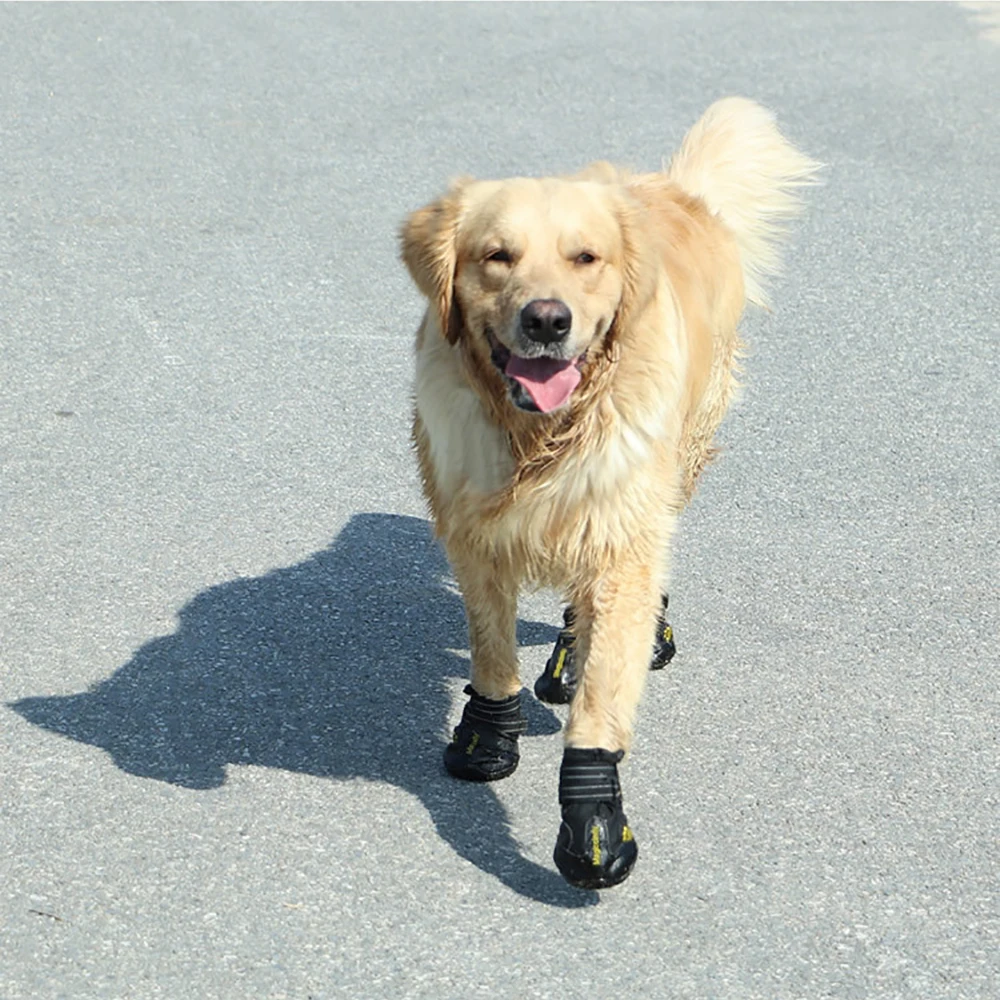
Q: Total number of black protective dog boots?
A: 4